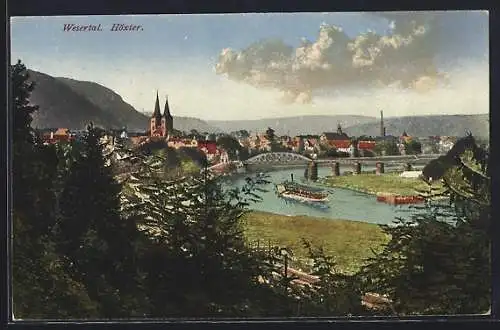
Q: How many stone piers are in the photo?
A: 4